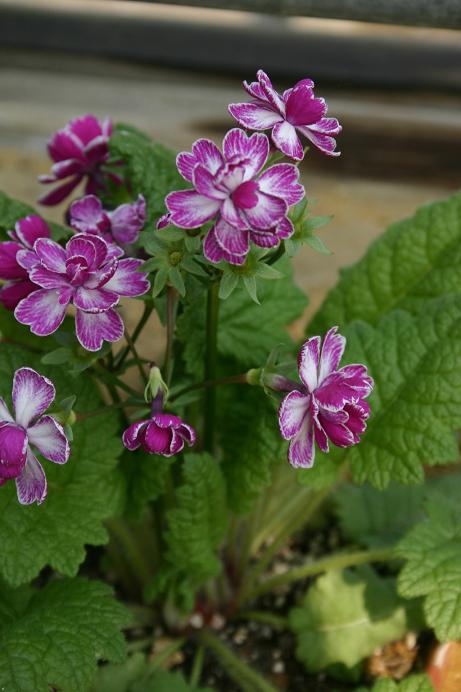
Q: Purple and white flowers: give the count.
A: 9